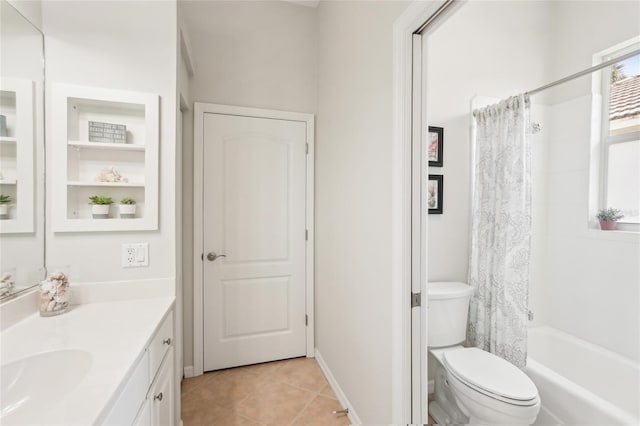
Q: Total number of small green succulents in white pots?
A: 2